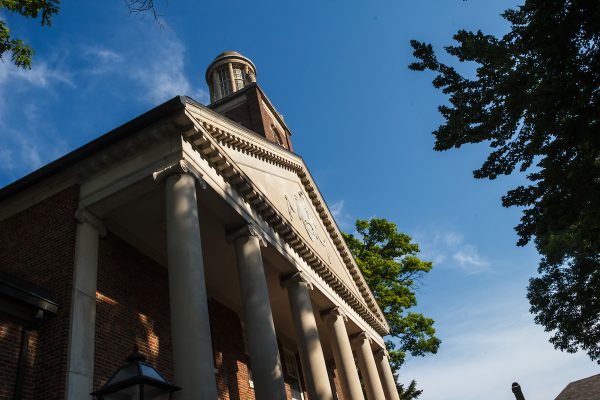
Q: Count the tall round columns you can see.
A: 6